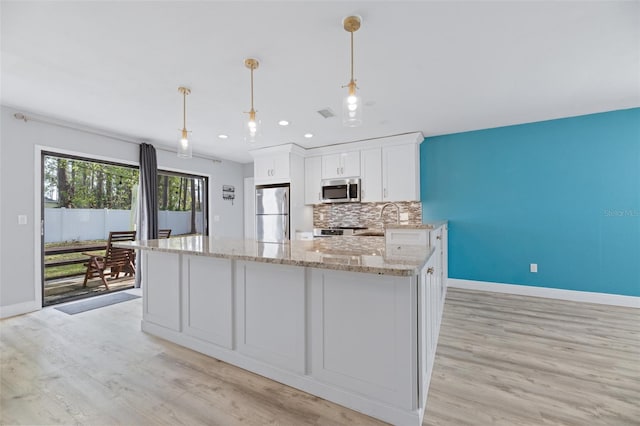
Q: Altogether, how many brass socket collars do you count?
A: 3